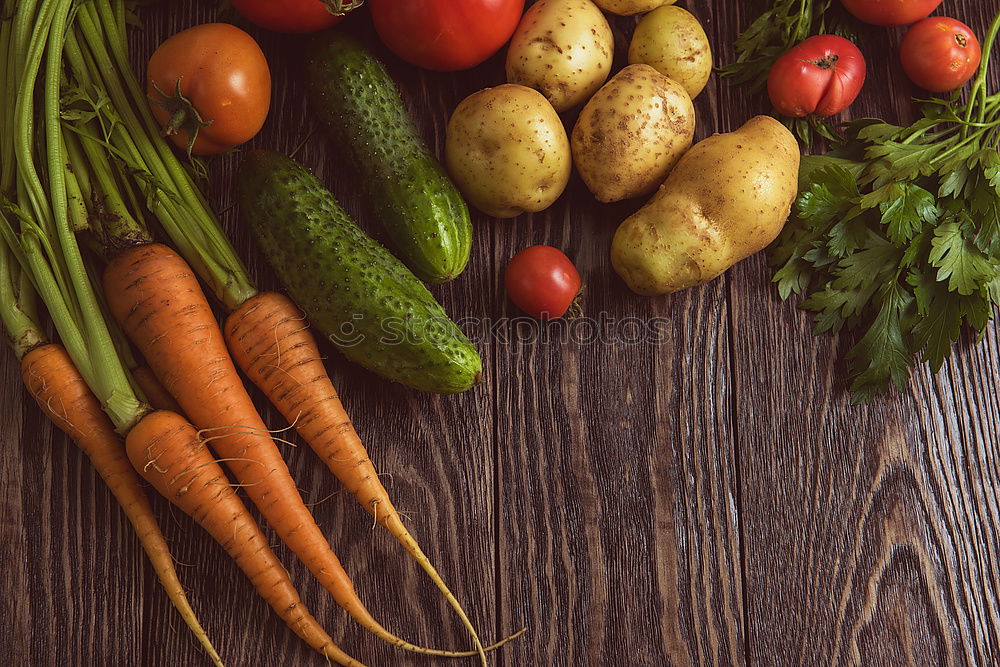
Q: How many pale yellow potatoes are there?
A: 6